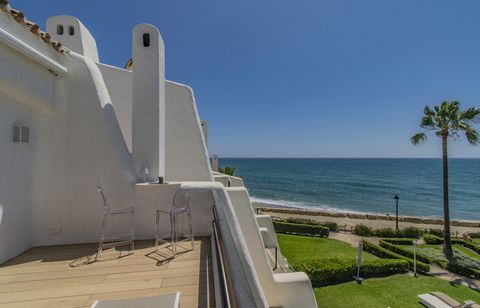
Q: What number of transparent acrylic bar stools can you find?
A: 2